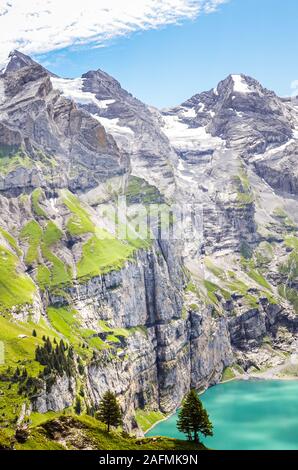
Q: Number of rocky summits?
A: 3